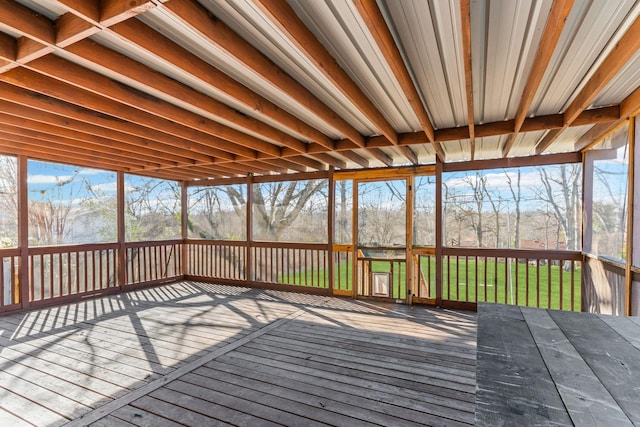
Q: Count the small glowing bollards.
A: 0